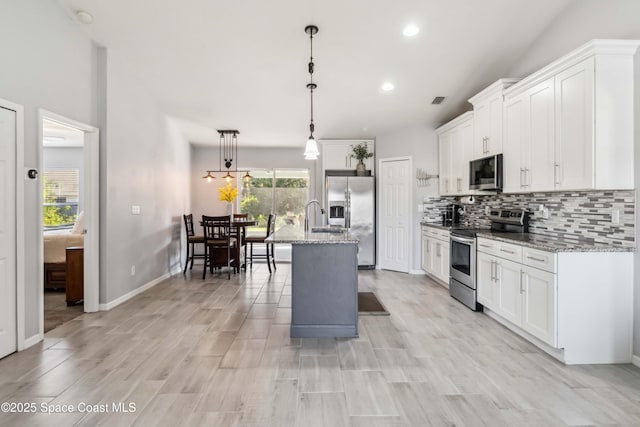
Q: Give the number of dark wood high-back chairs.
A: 4